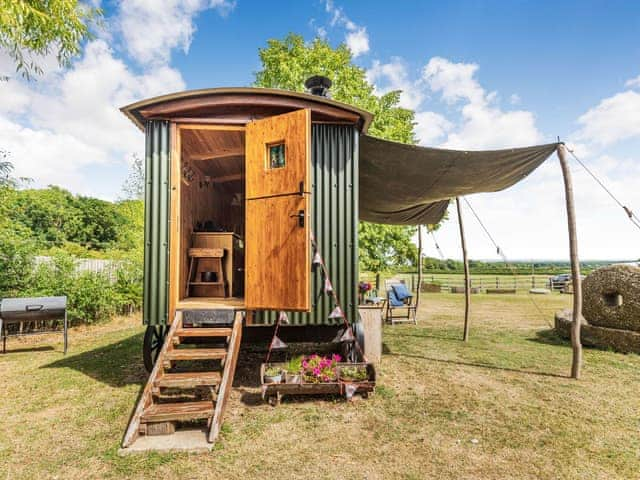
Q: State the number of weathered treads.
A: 4